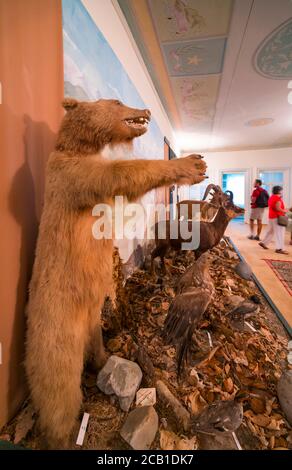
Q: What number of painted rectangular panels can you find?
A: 3